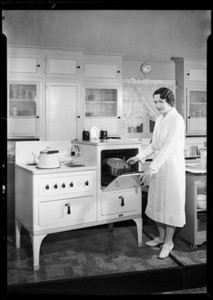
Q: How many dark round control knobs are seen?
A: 5